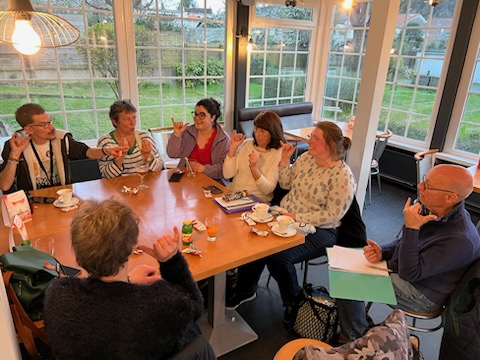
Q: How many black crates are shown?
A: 0